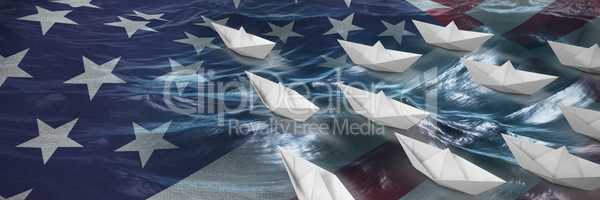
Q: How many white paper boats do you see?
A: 11